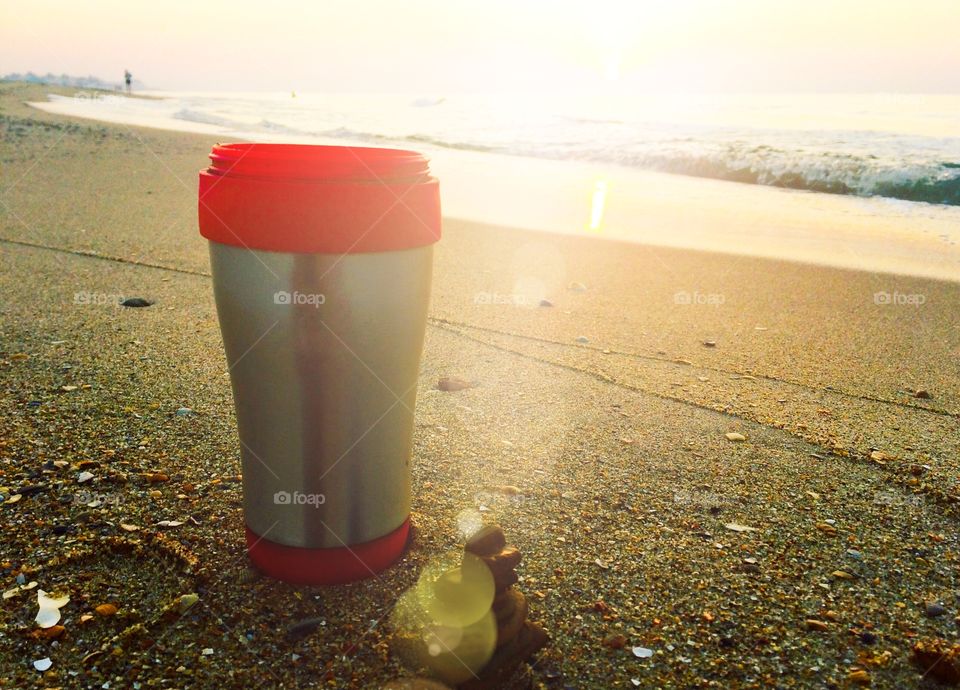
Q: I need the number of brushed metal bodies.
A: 1